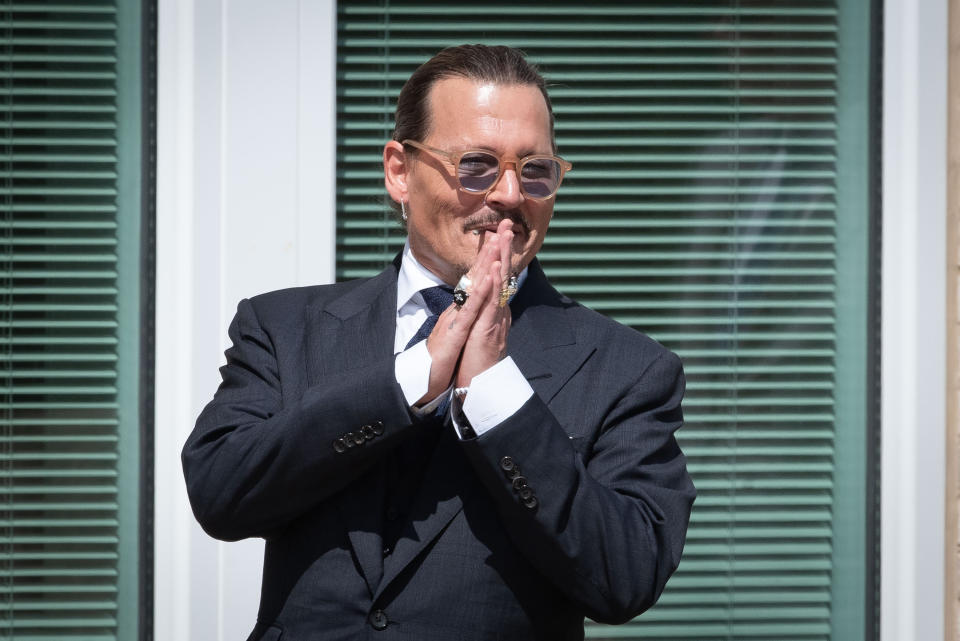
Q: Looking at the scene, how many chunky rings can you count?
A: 4